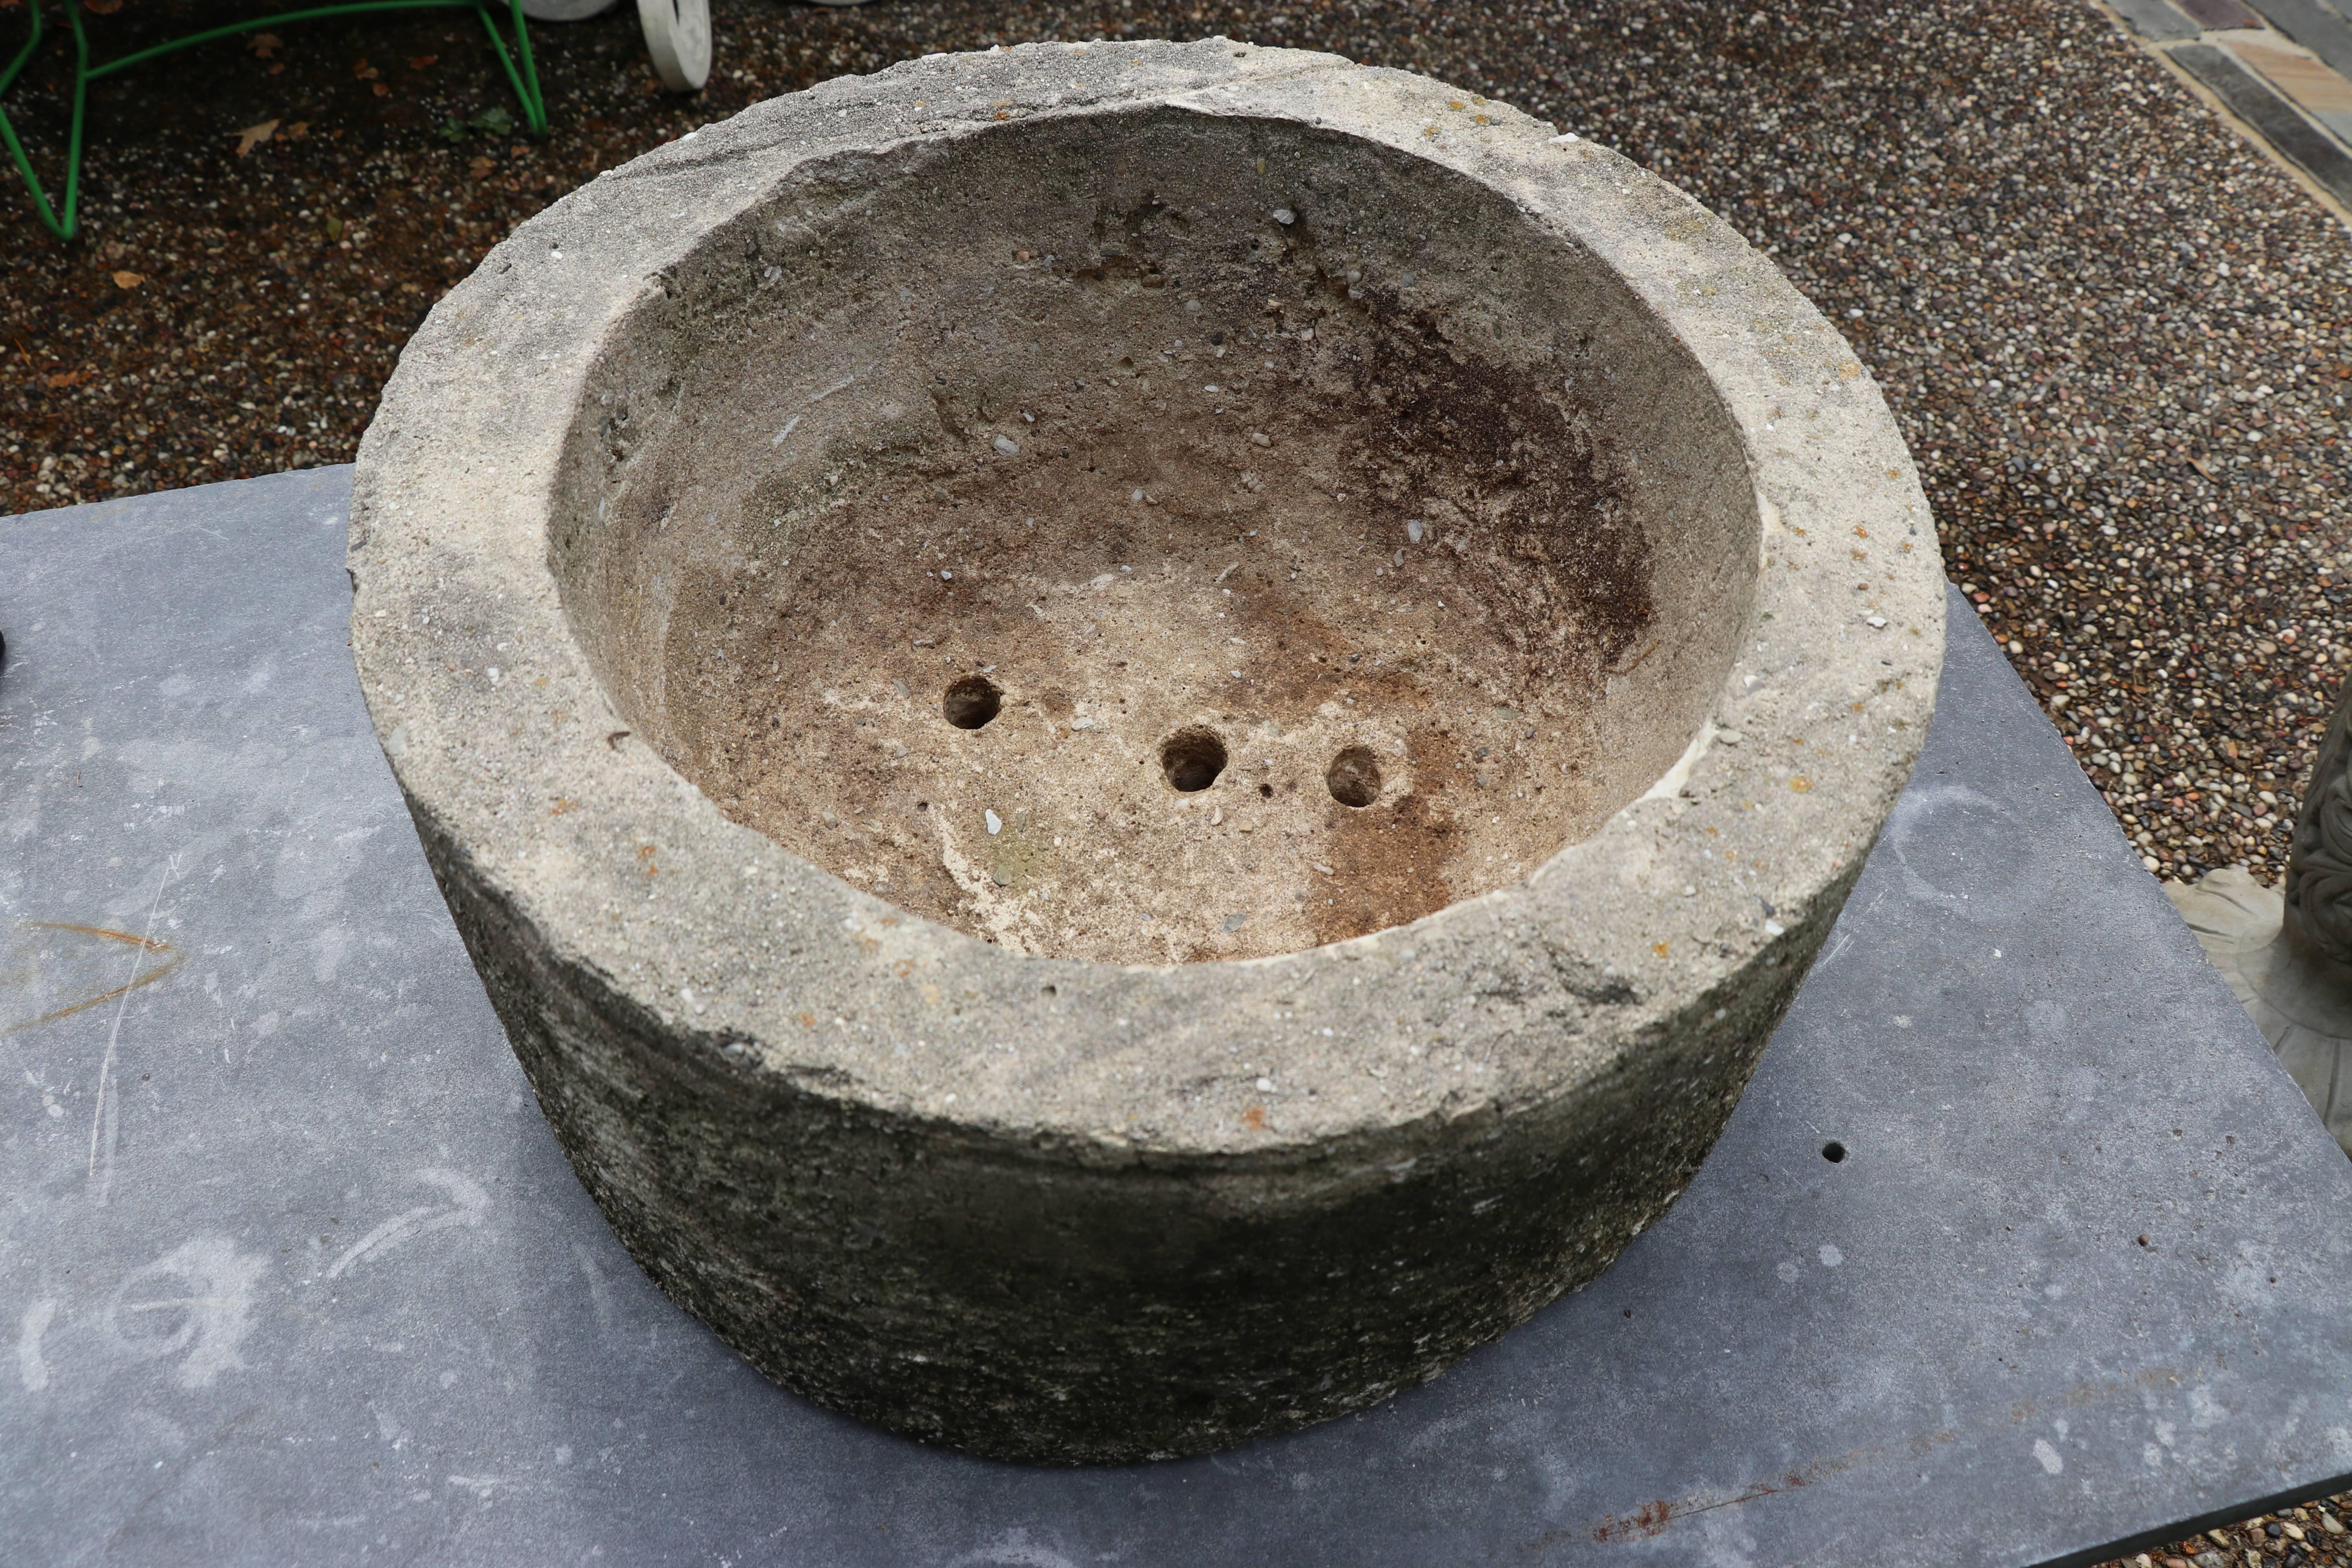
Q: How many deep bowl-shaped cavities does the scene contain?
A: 1